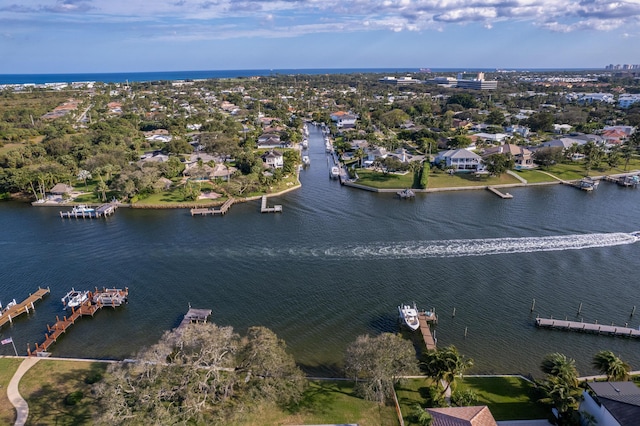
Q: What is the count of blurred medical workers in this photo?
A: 0